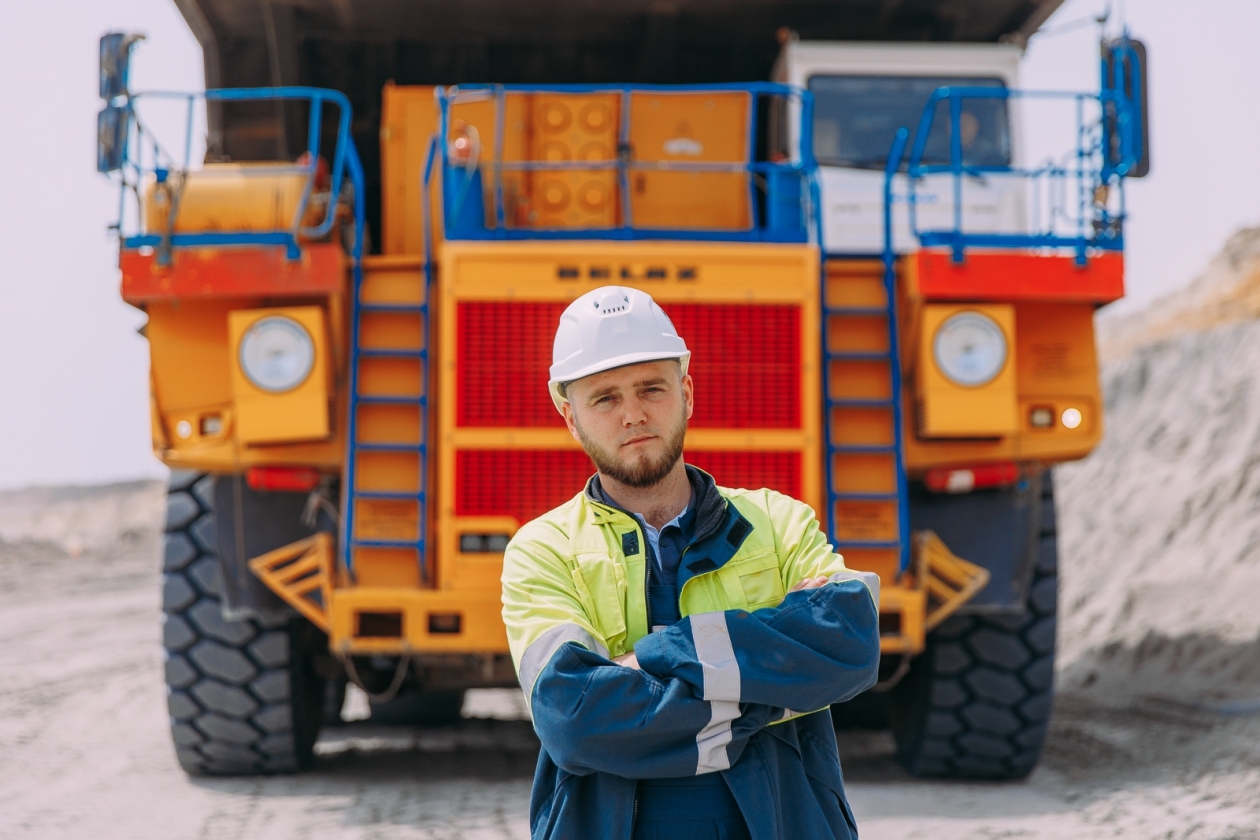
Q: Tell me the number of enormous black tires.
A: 2